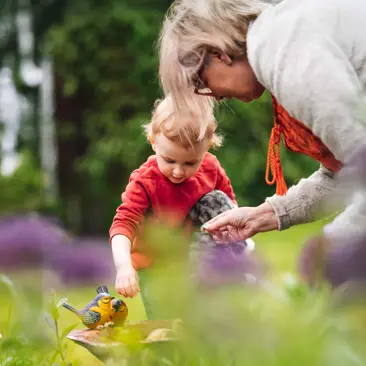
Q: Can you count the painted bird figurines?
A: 2